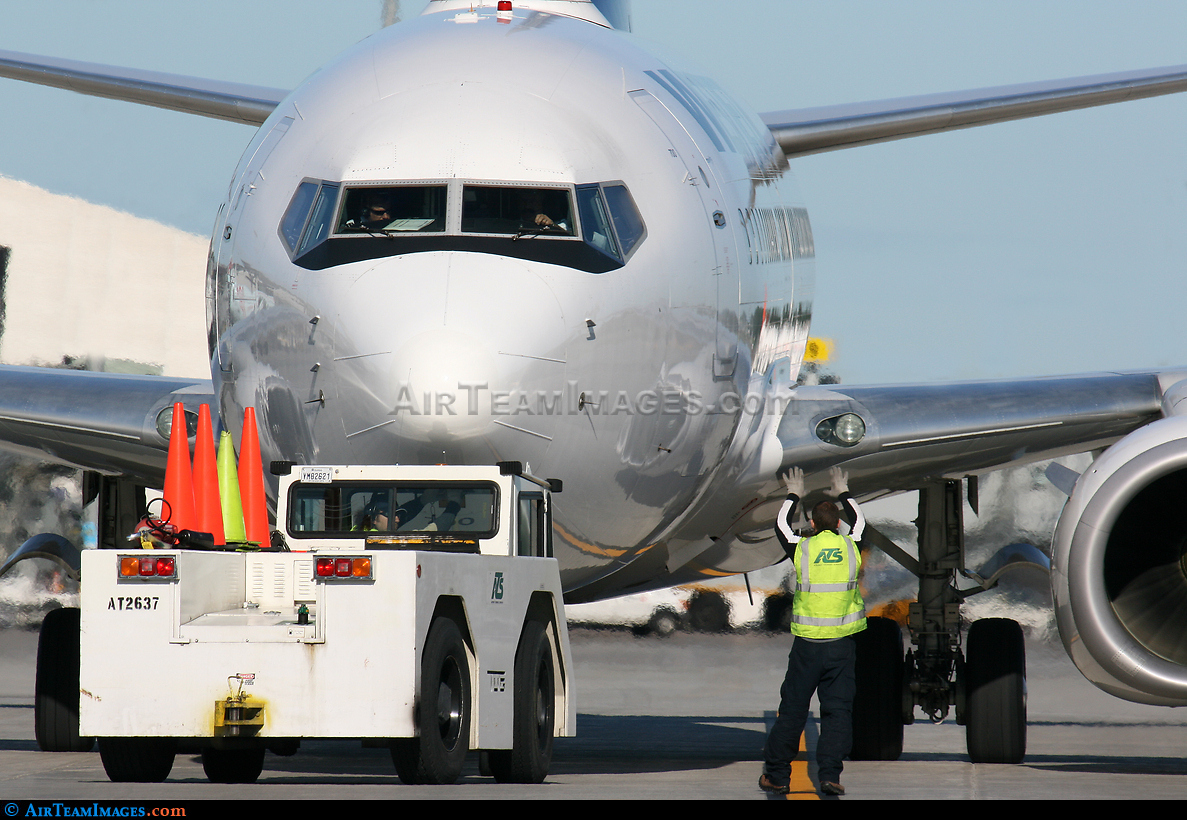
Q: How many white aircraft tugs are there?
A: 1